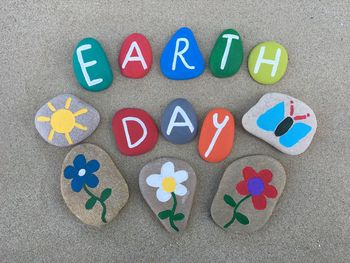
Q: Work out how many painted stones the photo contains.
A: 13